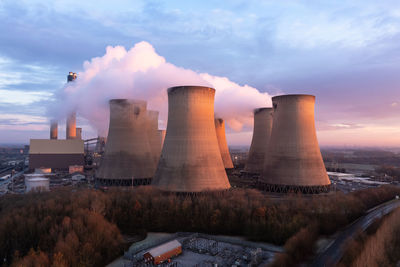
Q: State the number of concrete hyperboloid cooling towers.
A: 6